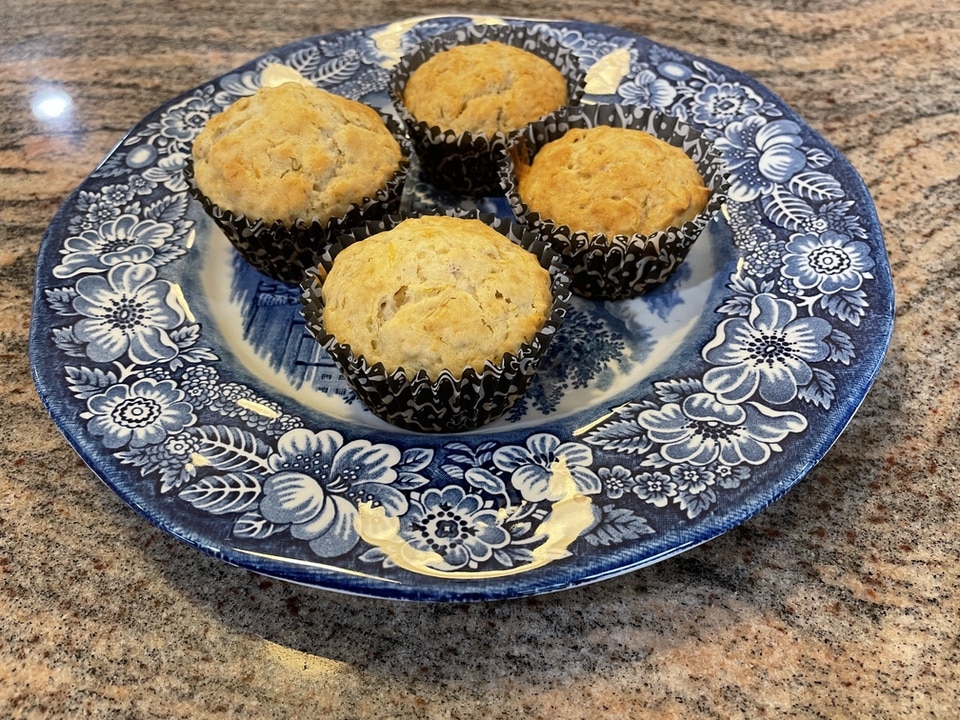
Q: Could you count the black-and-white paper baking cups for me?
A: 4